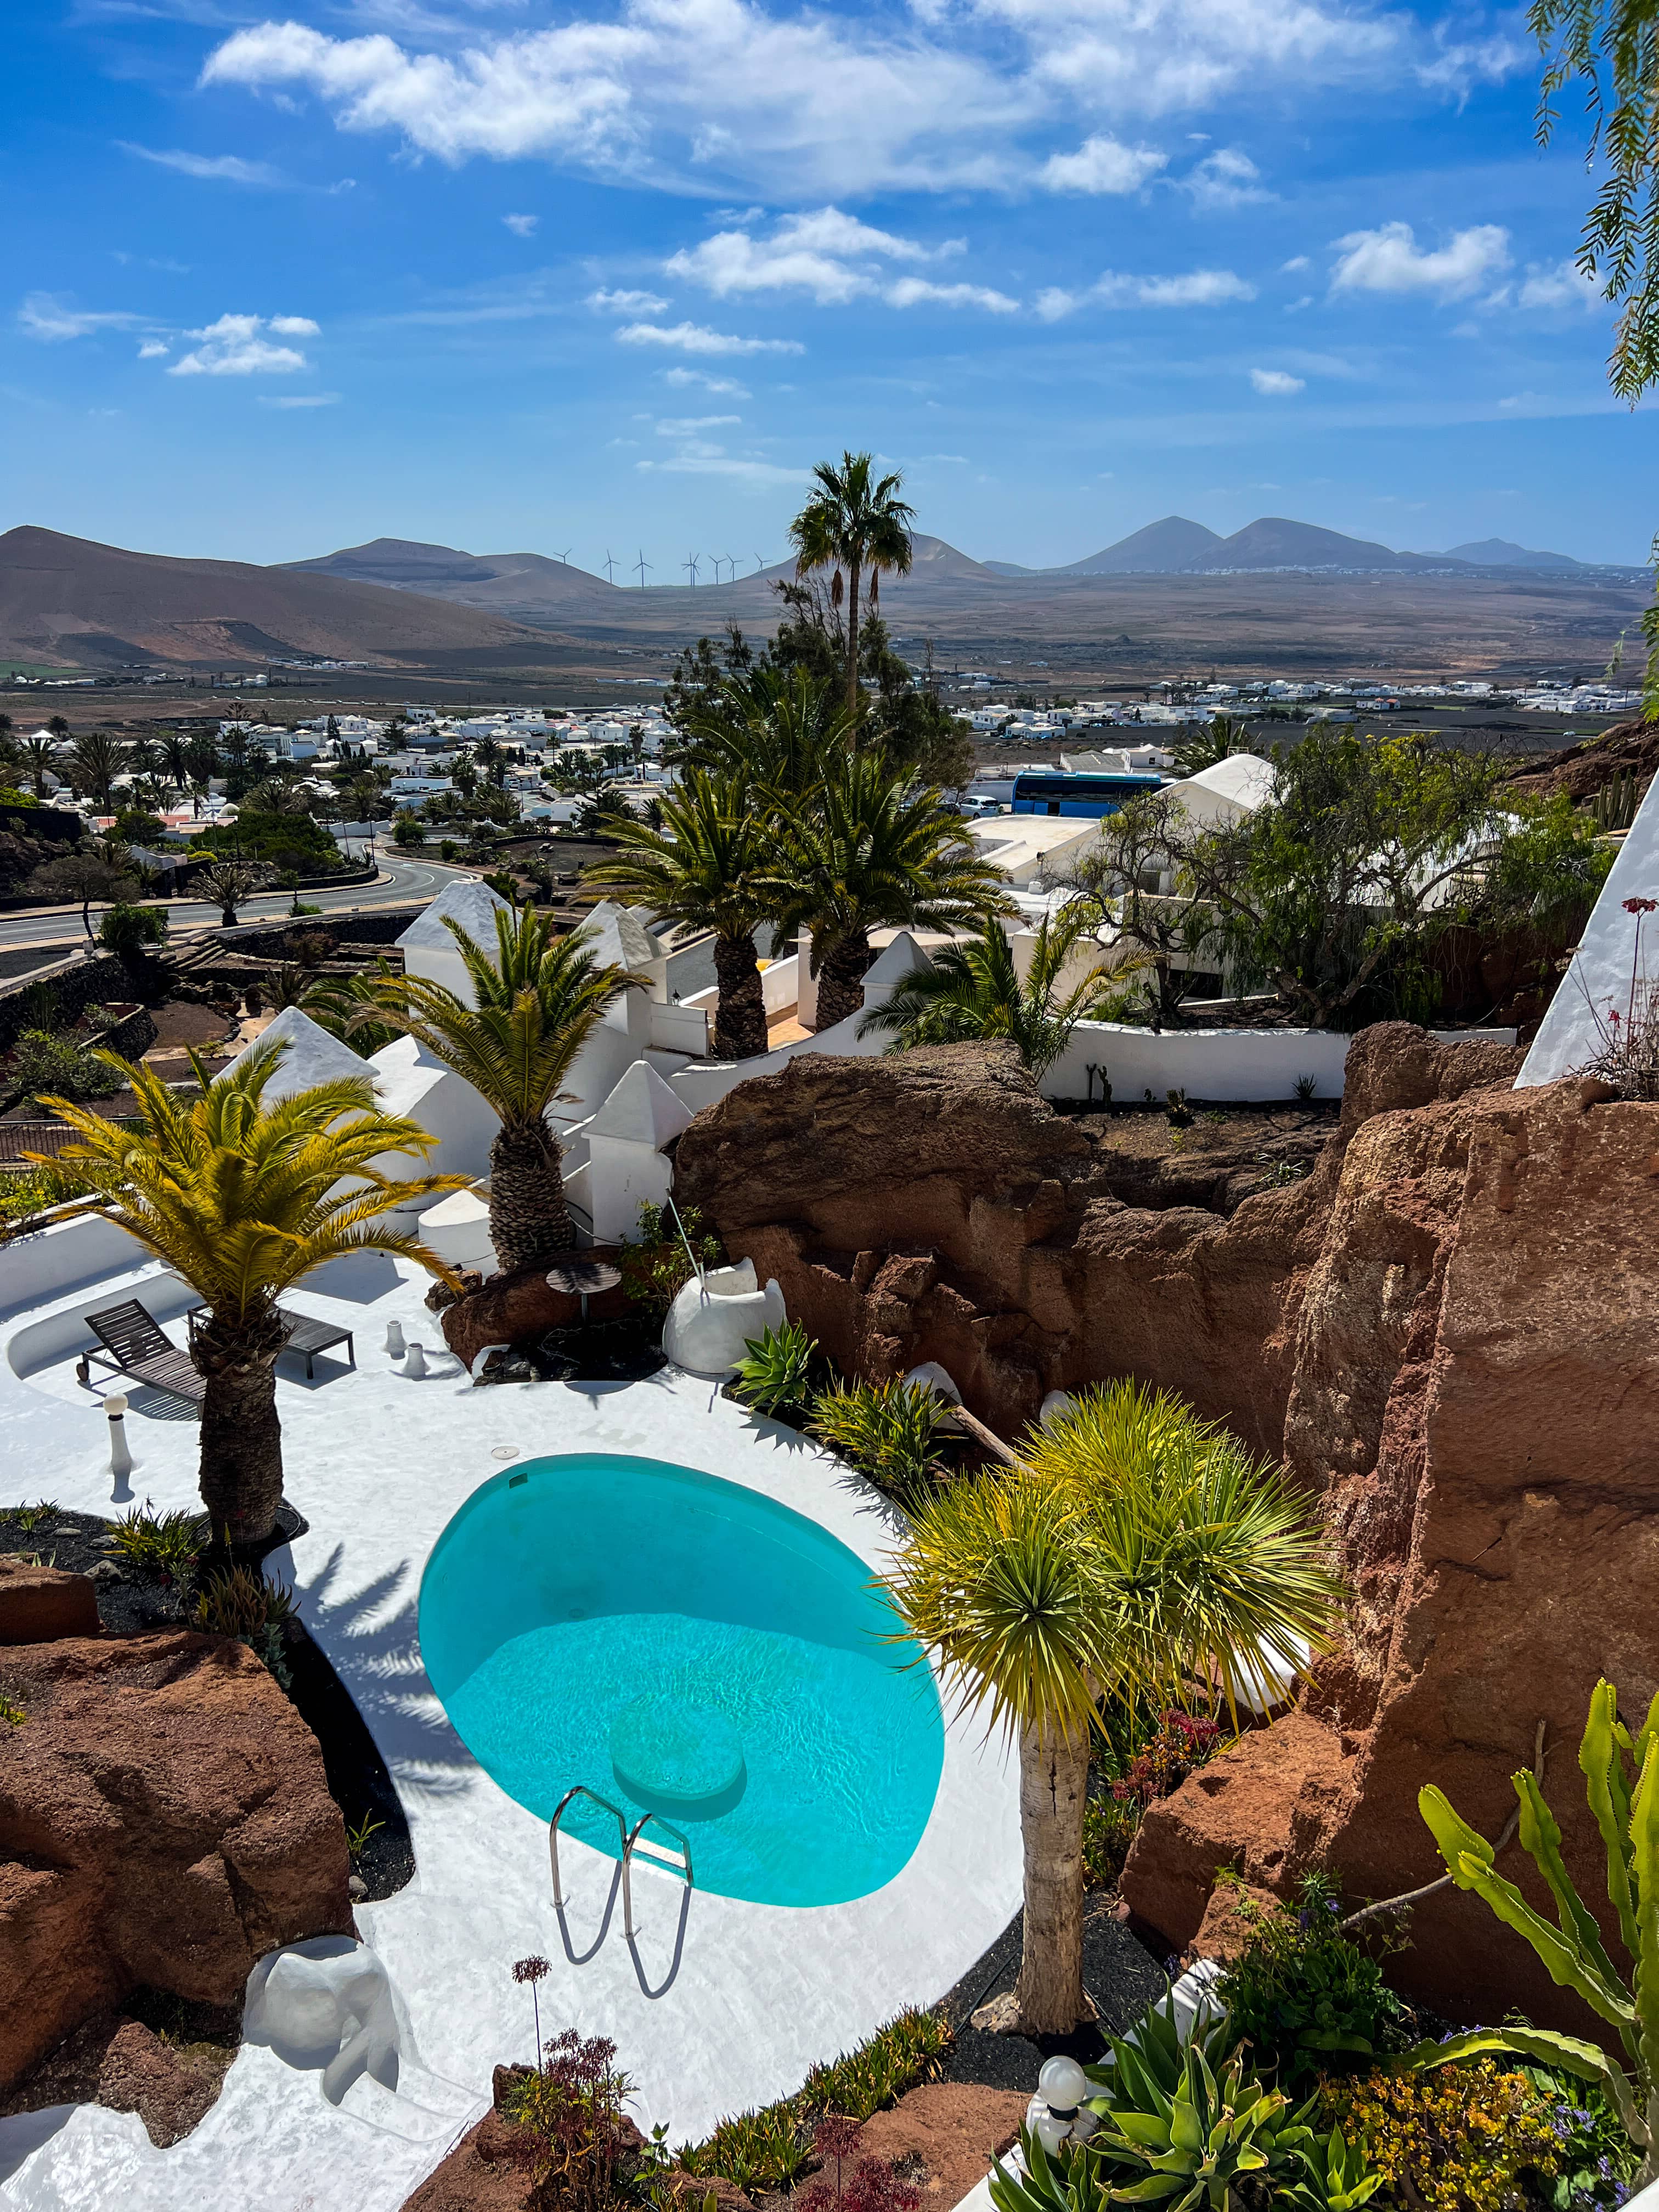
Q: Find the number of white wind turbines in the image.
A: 8